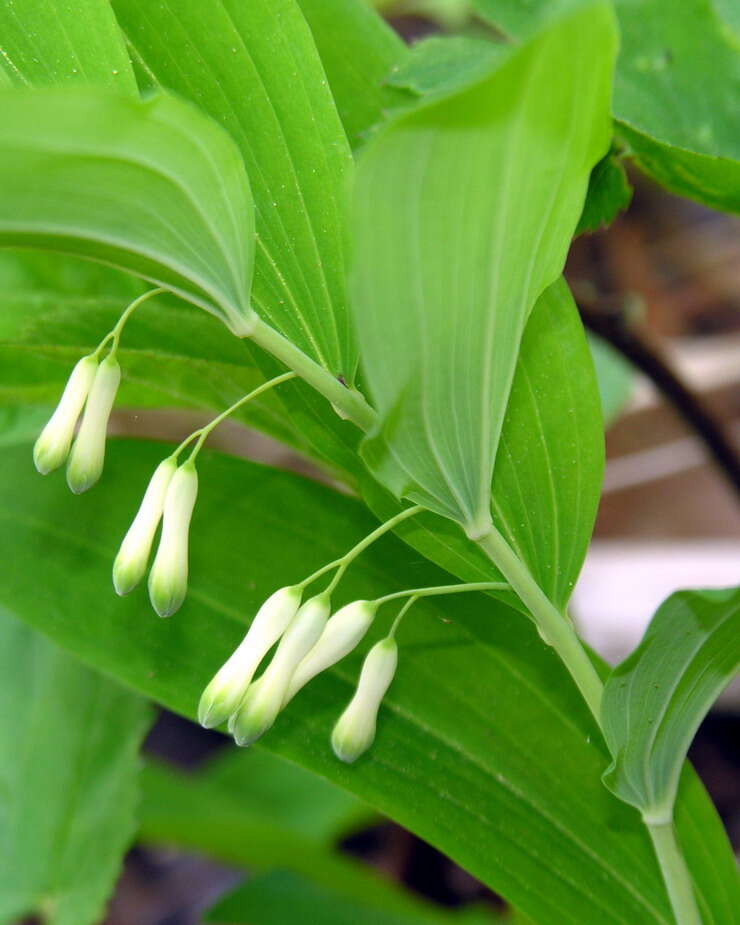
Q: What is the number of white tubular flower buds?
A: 8